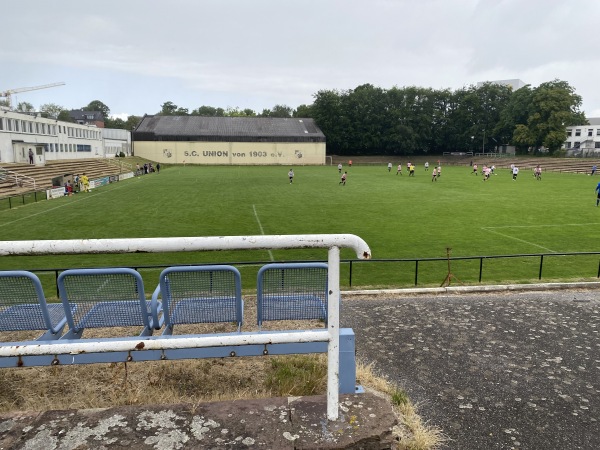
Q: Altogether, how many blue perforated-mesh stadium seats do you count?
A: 4